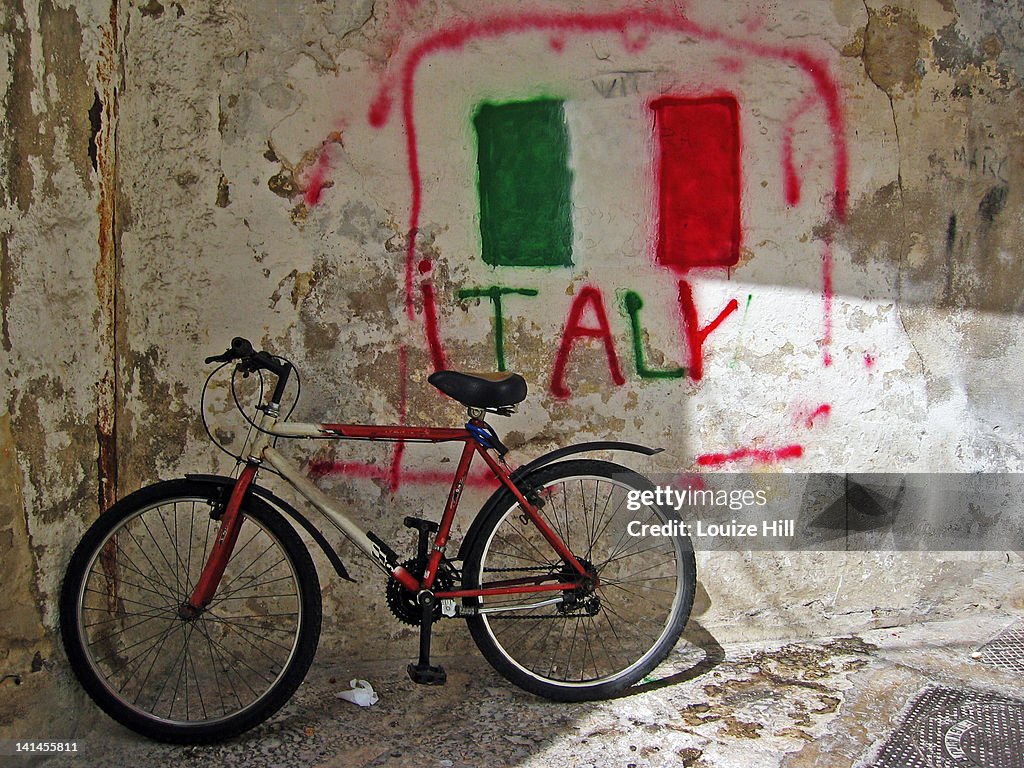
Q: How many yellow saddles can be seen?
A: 0